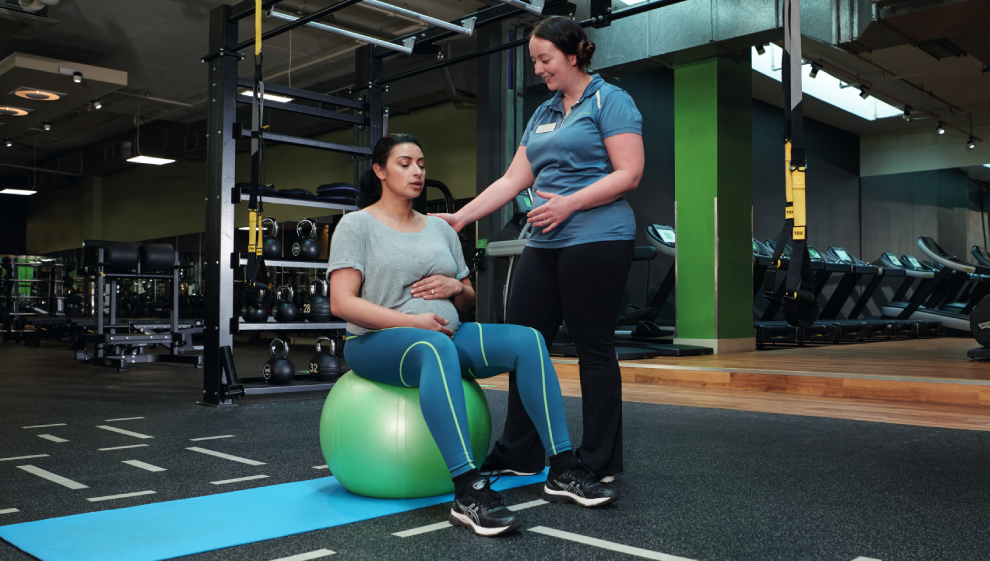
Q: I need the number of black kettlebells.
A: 7